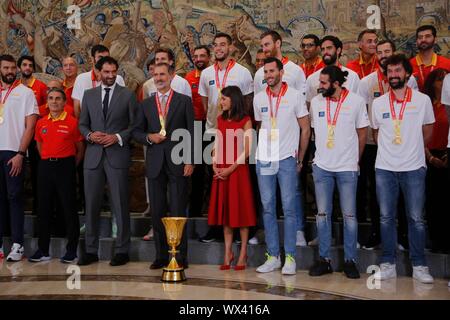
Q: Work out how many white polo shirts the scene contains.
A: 11